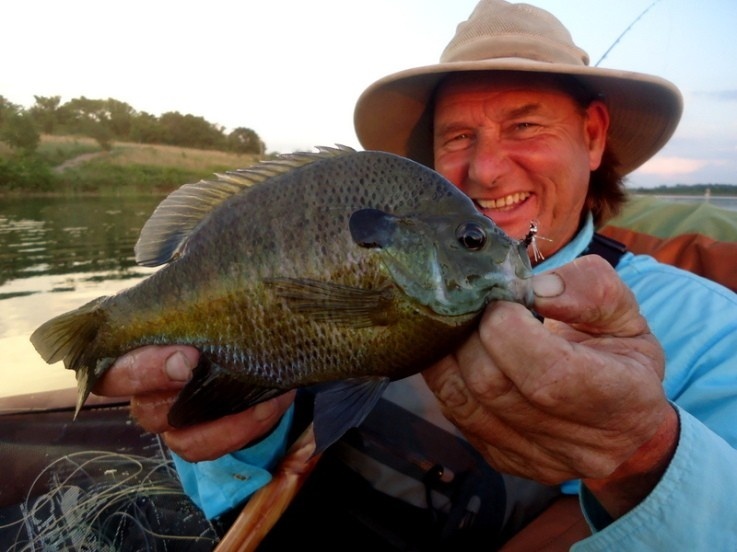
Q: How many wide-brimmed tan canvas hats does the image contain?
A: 1